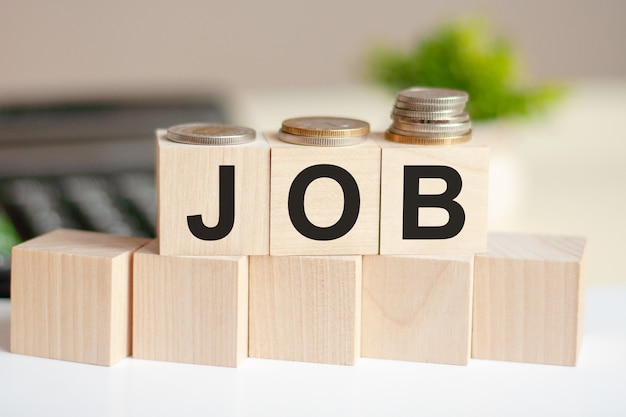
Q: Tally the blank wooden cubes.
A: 5